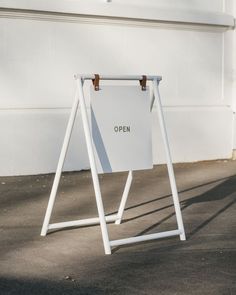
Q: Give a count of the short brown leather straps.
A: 2